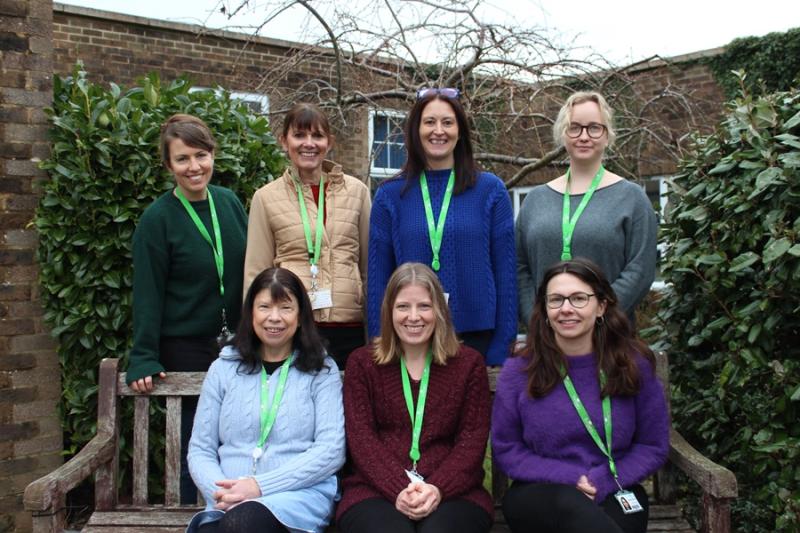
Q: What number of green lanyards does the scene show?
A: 7